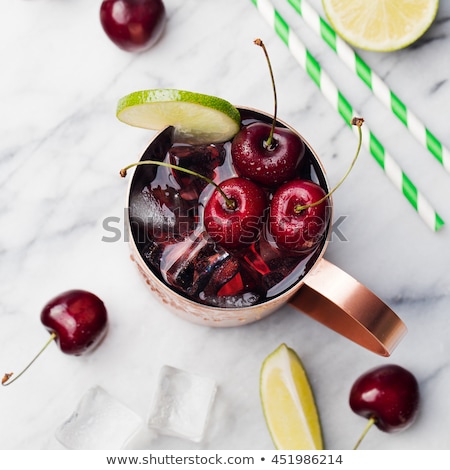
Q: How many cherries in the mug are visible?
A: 3